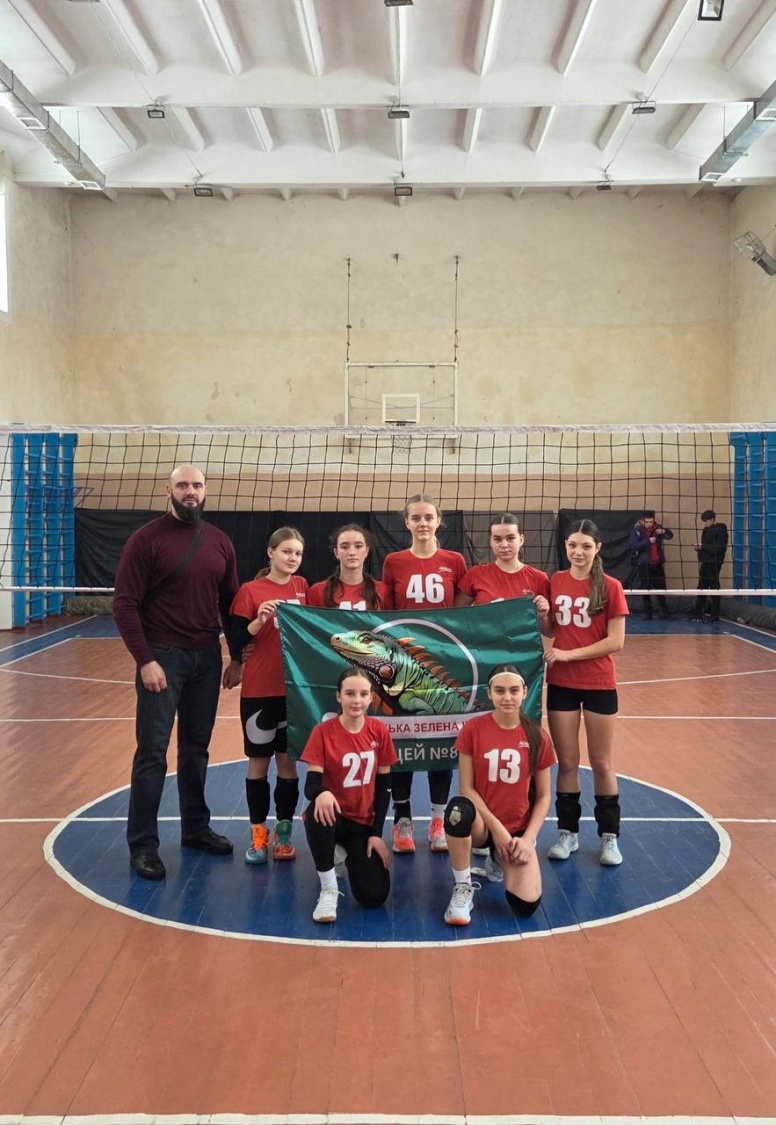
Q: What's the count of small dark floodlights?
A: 8